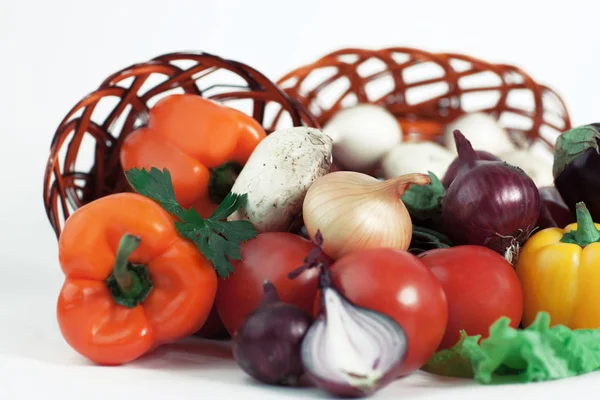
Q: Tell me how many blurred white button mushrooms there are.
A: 4